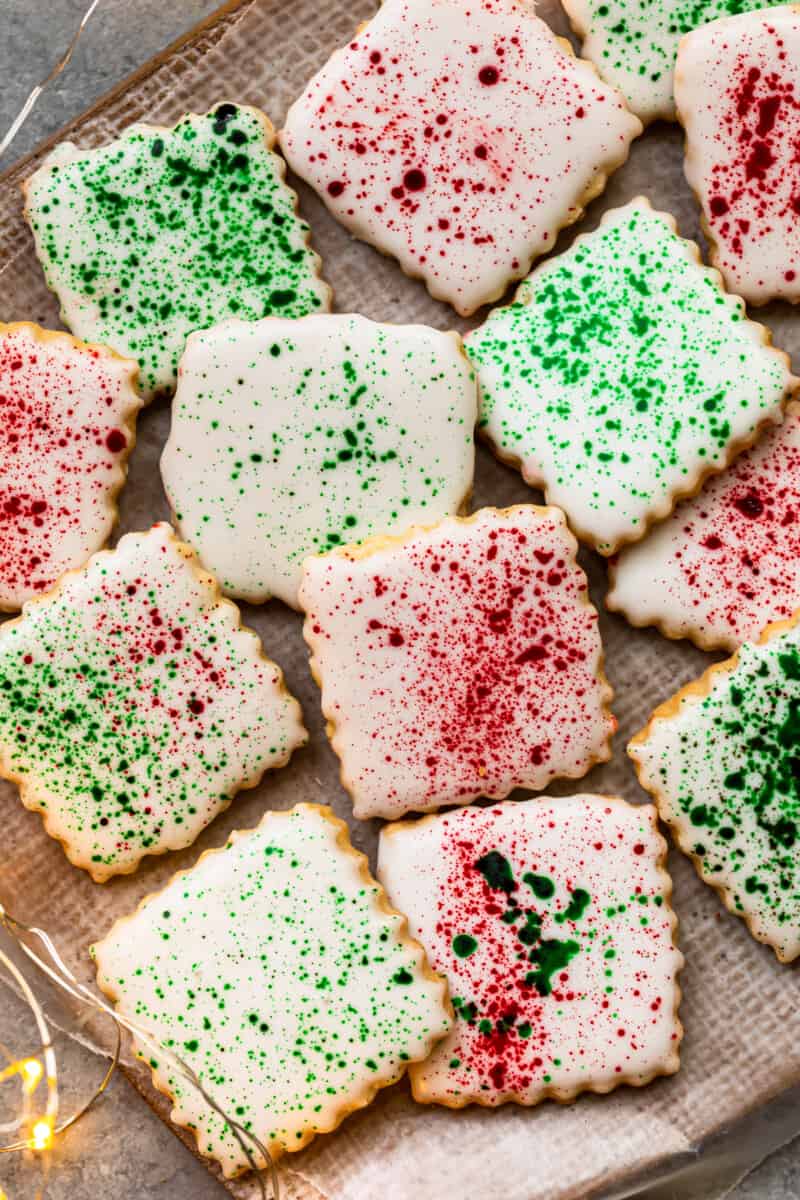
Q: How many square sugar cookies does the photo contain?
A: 13